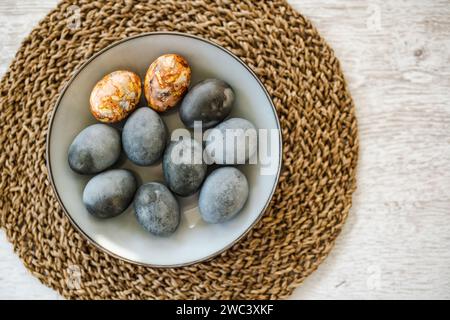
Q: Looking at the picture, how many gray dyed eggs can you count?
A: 8